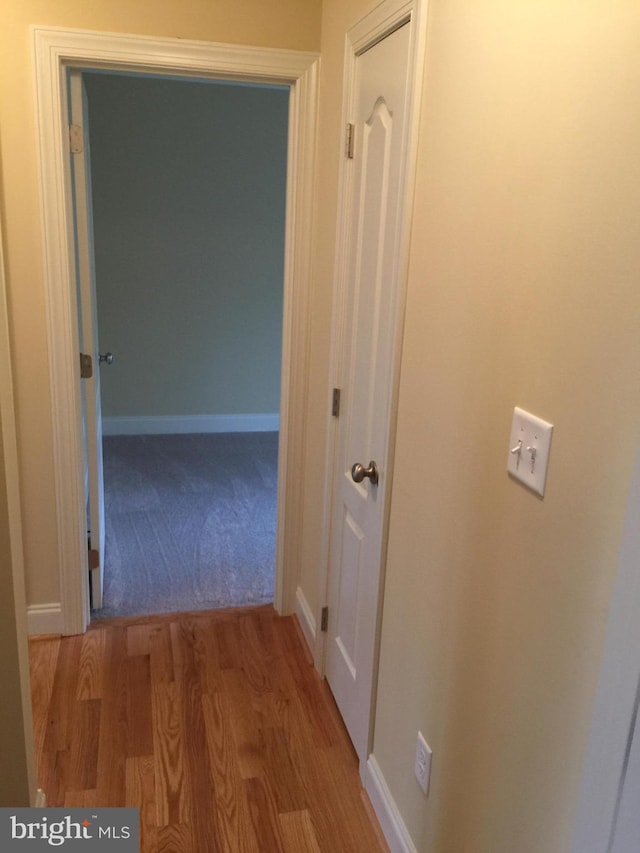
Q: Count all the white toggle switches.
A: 2